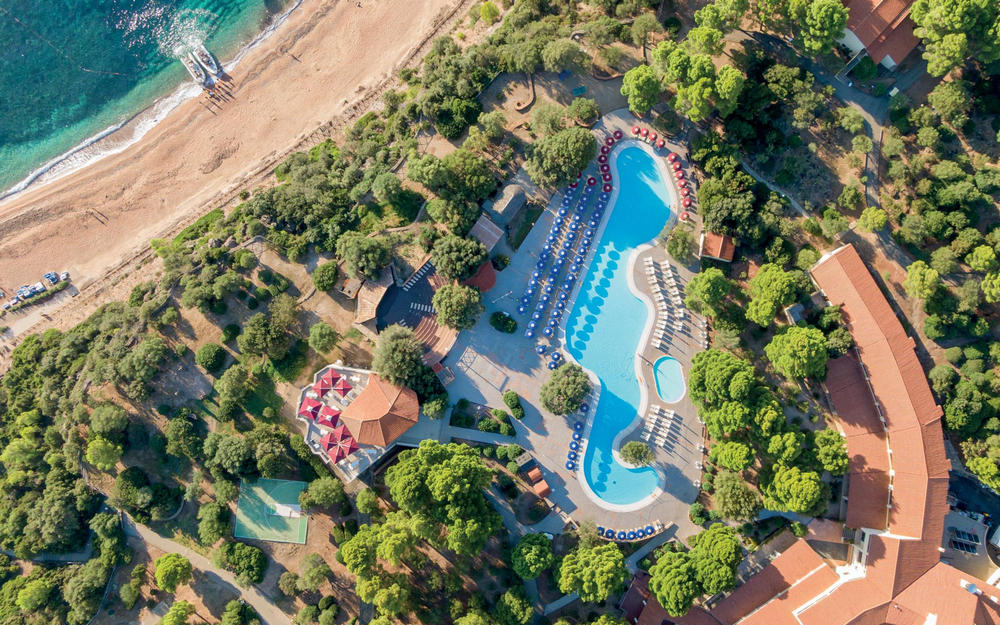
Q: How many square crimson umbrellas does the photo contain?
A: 9